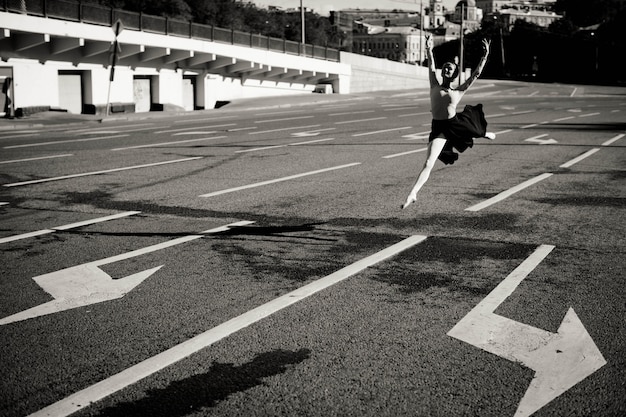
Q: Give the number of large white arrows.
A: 2